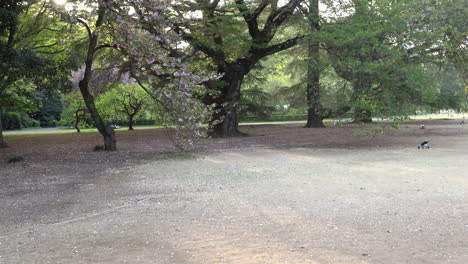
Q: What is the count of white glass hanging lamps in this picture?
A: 0